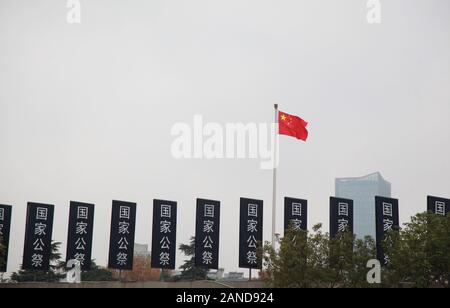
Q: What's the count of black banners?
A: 11